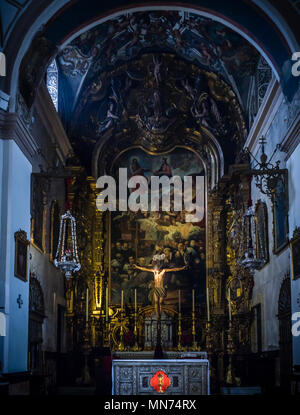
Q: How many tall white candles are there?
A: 8